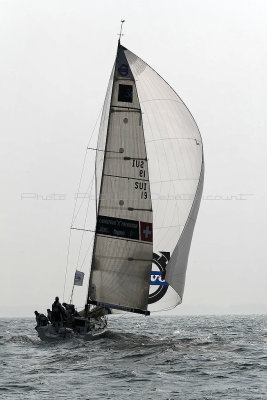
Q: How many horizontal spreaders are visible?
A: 2